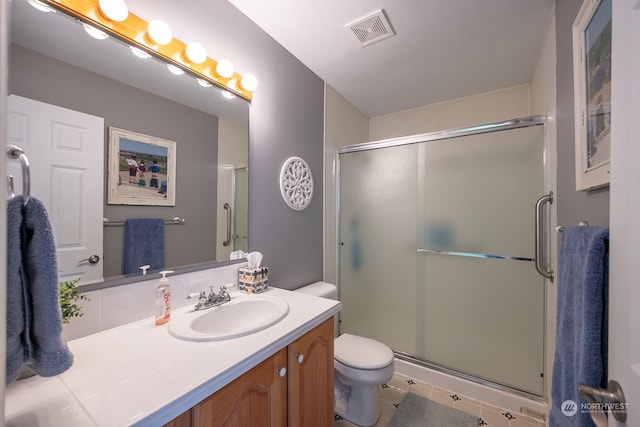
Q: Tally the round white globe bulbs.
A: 5